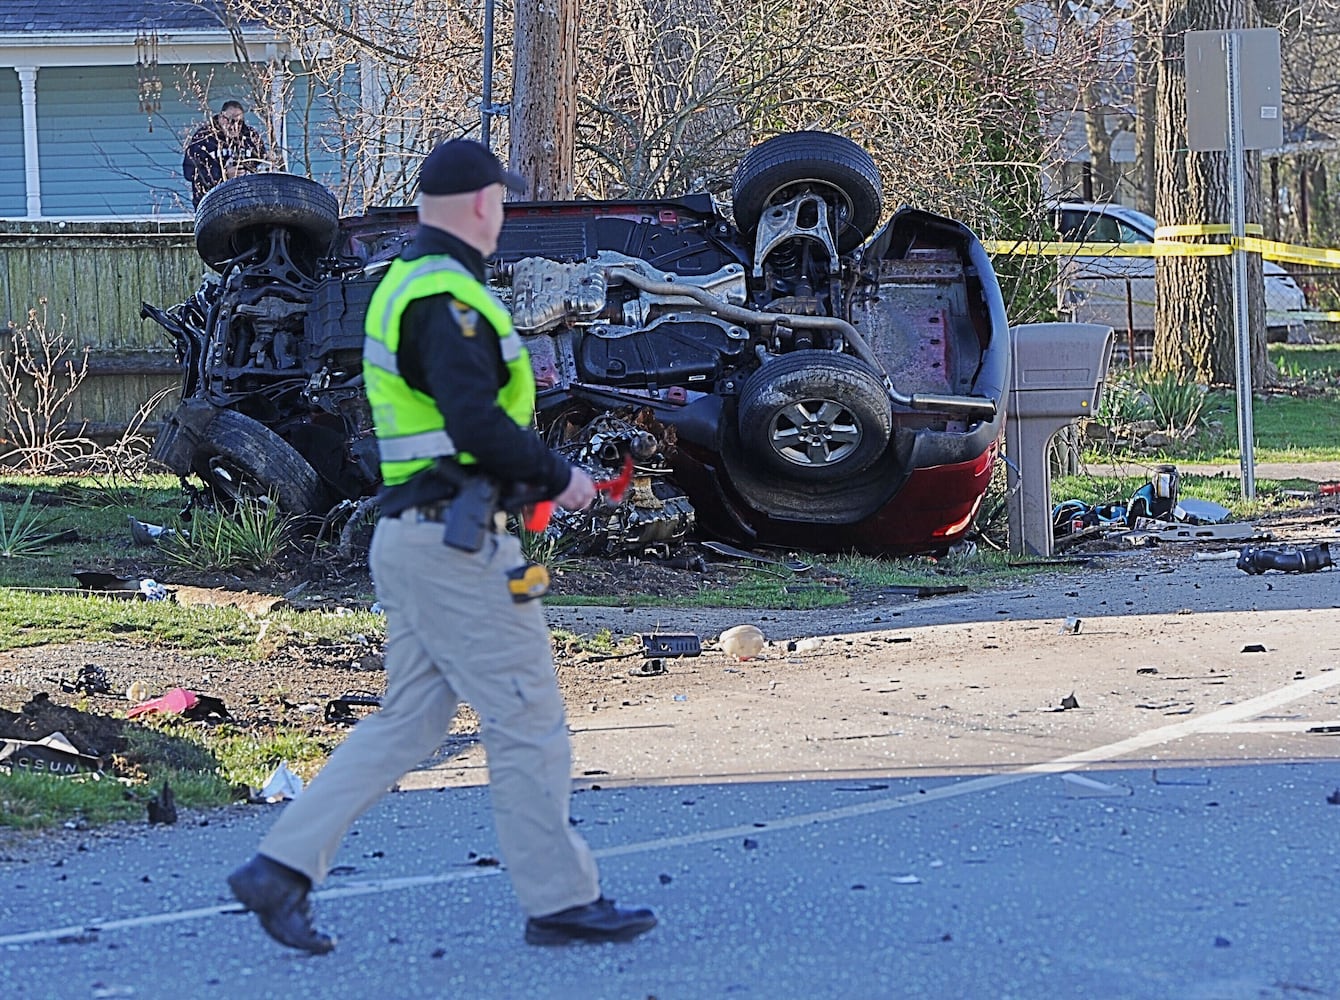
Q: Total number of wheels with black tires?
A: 4